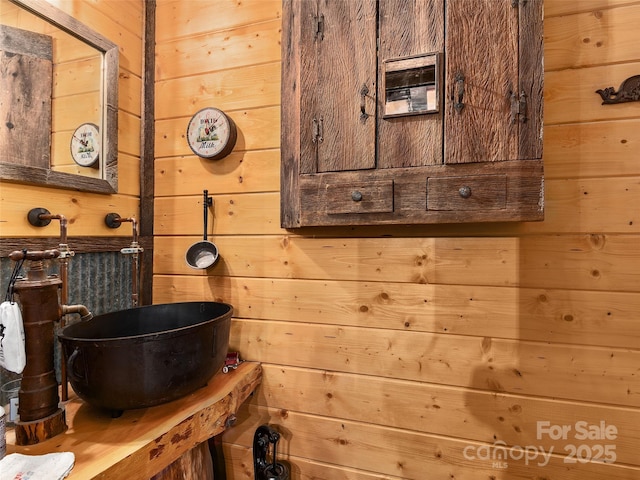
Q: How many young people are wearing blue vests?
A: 0